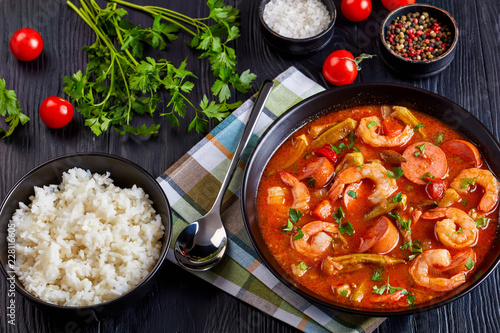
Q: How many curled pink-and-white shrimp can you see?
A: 7